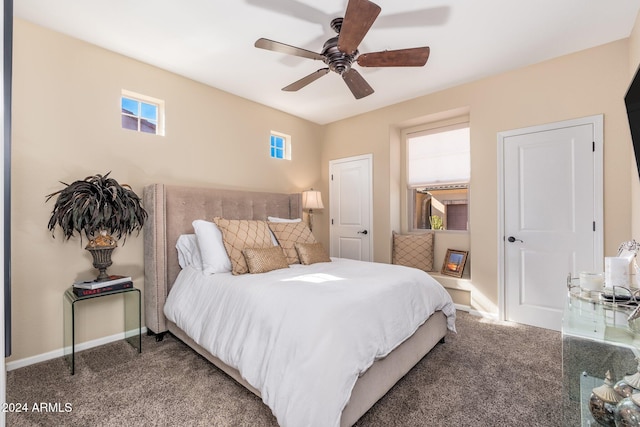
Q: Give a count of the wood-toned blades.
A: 5